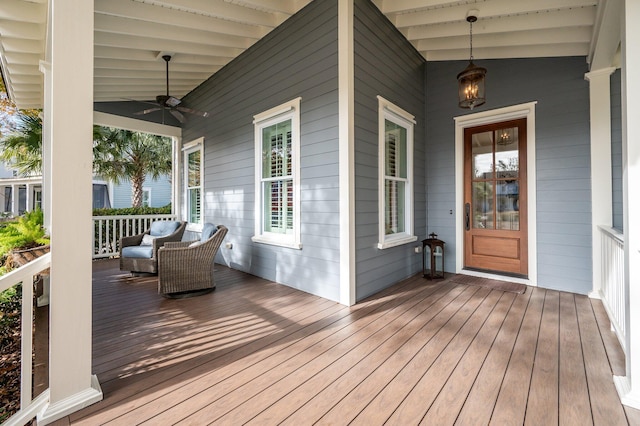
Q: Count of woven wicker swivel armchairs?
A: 2